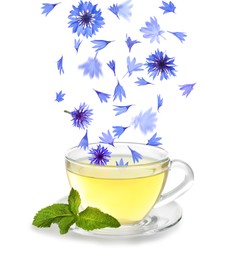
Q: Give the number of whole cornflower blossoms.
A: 4